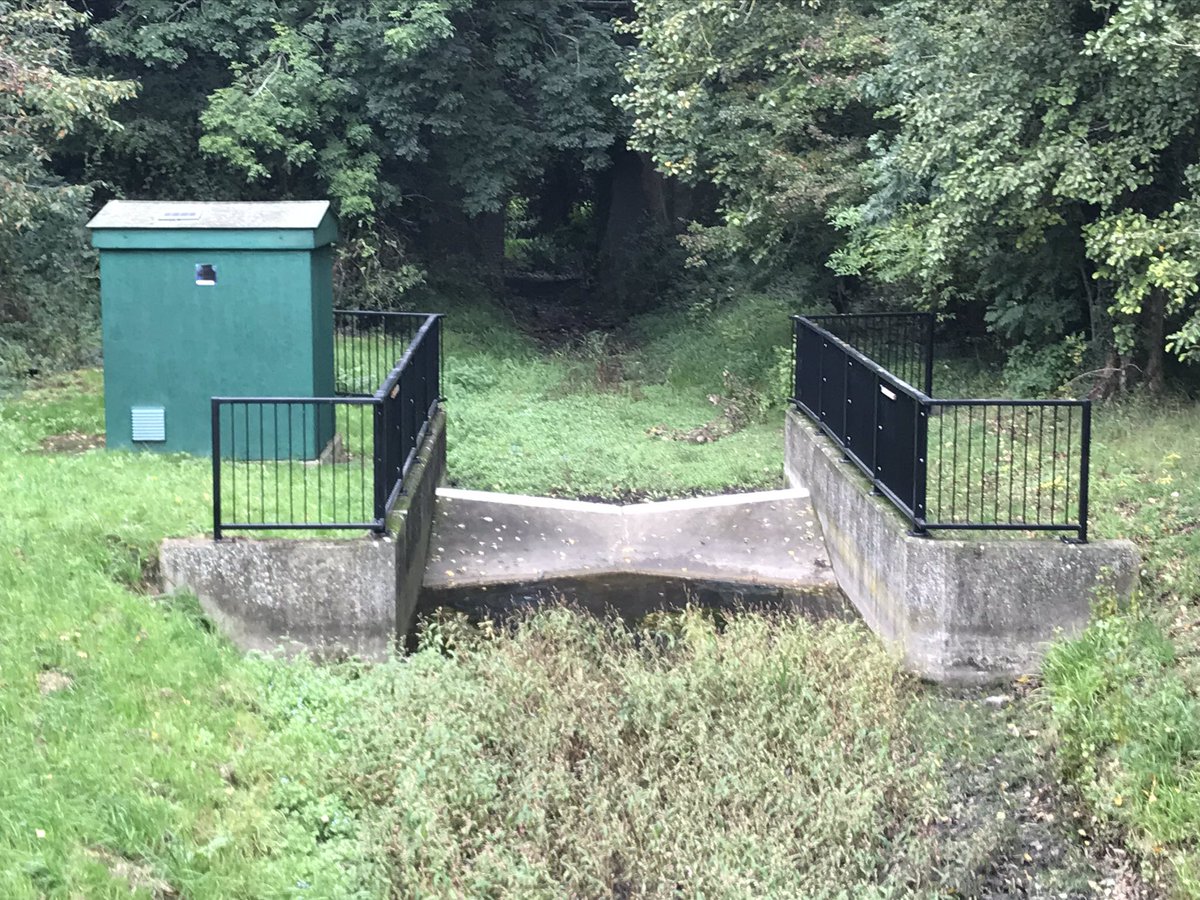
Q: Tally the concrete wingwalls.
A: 2